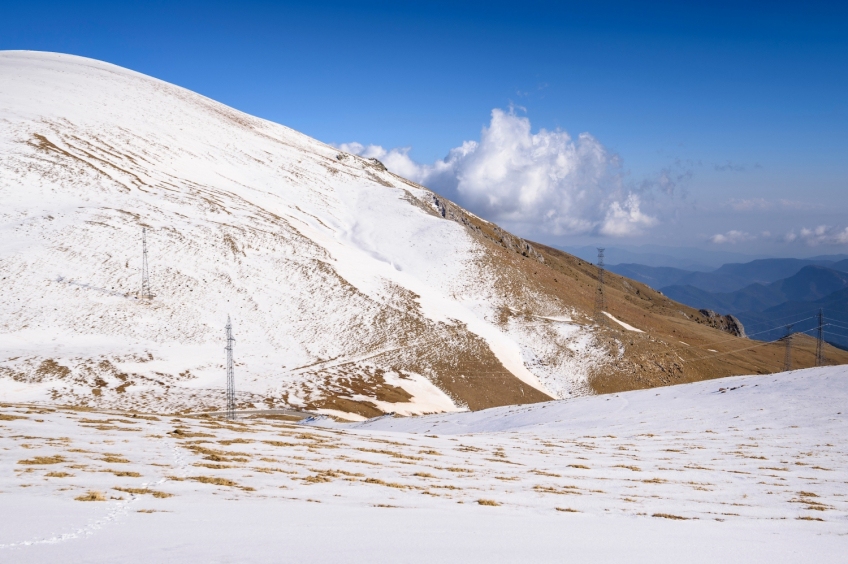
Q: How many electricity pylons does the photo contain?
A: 5